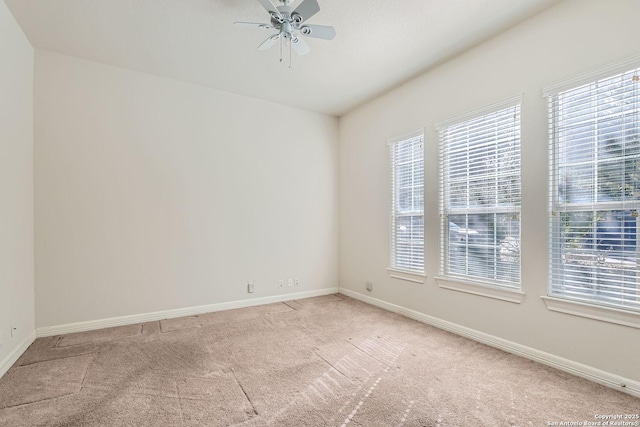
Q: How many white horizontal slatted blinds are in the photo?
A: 3